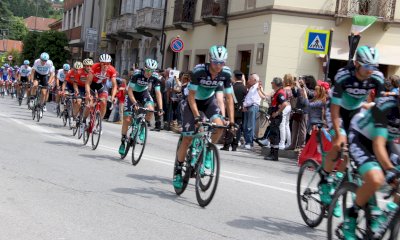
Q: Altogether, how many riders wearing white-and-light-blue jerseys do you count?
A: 3